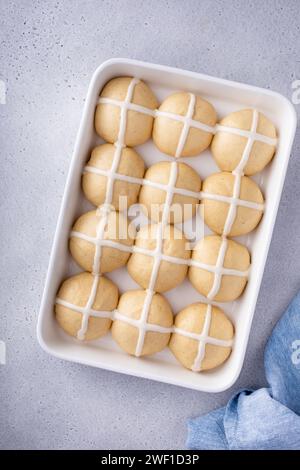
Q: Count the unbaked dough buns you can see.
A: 12